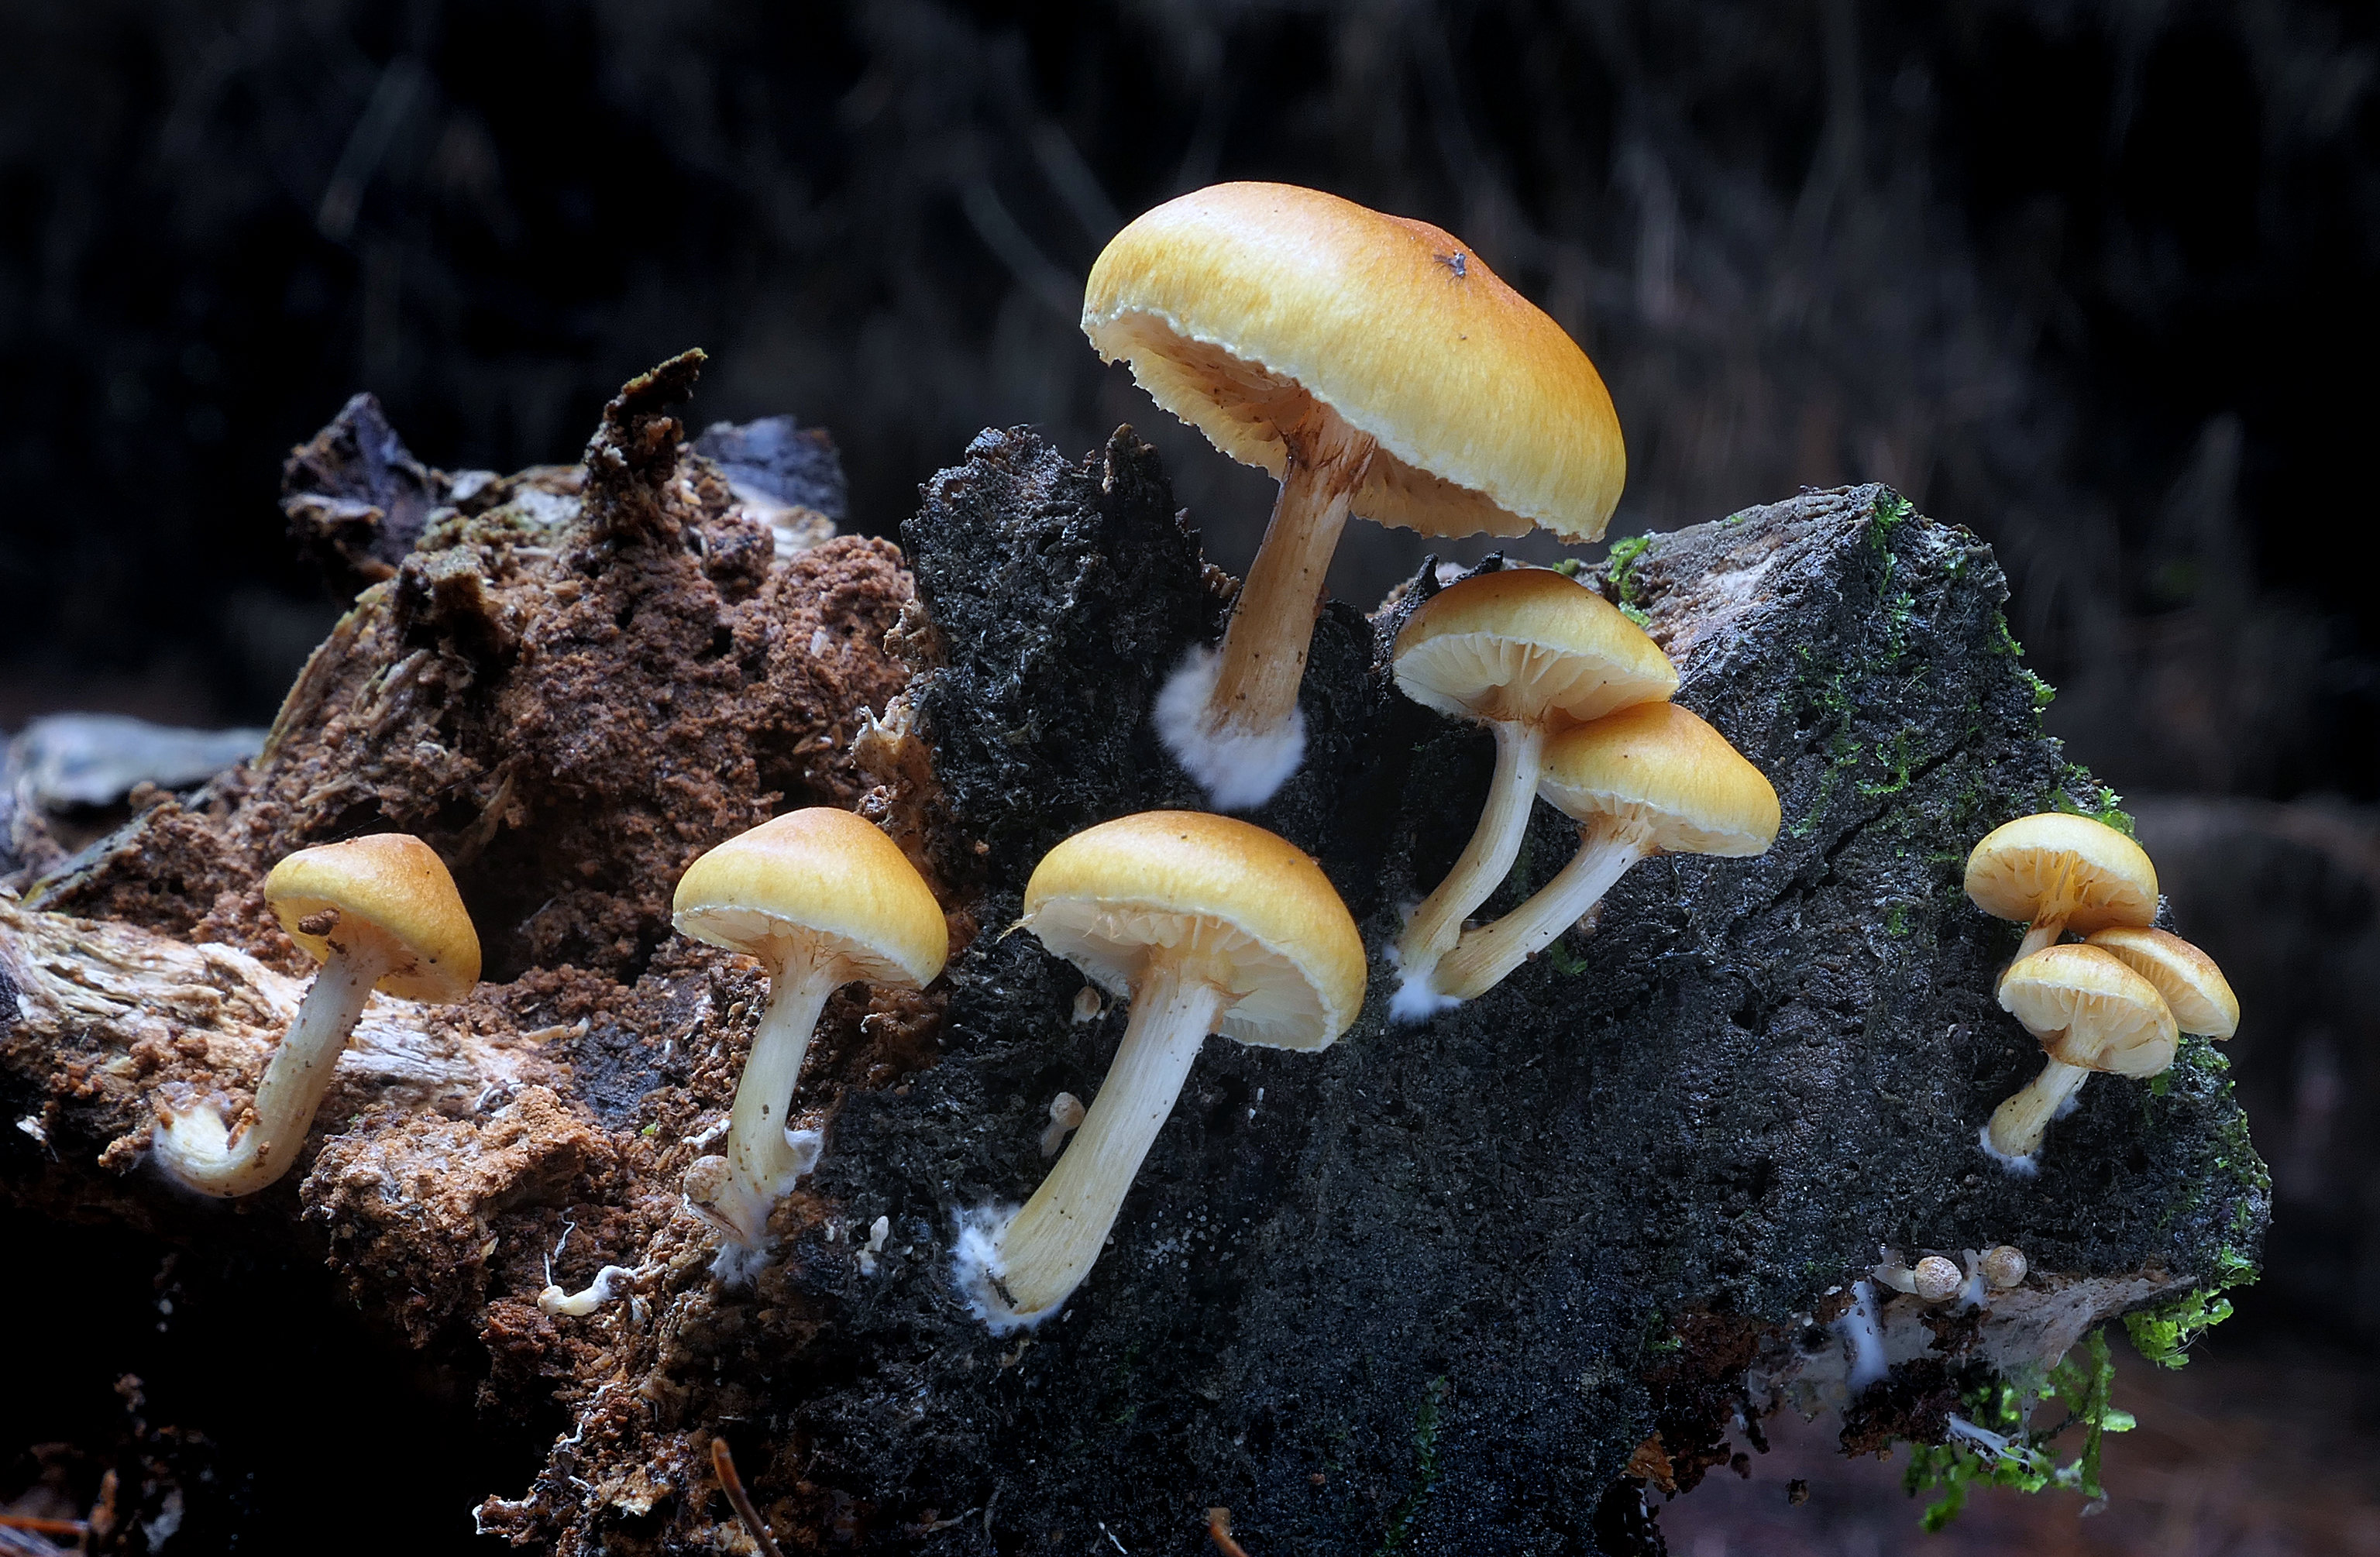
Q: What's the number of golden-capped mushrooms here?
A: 9